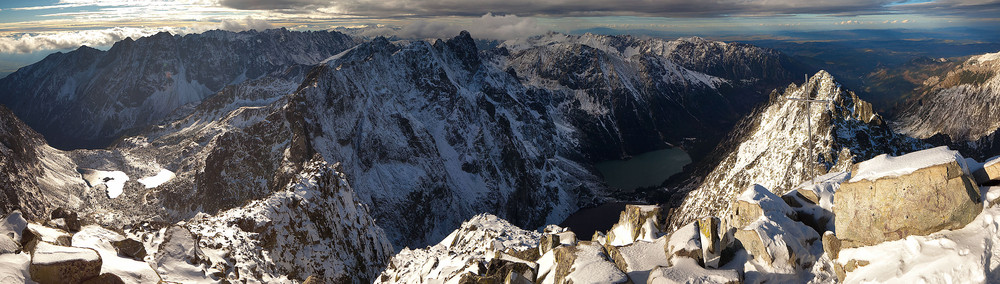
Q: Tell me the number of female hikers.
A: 0